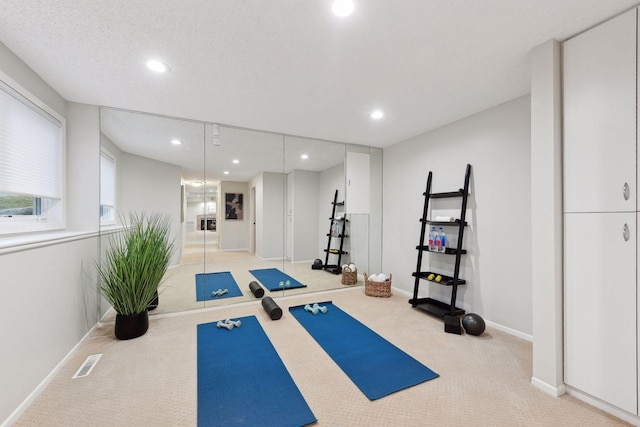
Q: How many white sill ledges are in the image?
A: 1